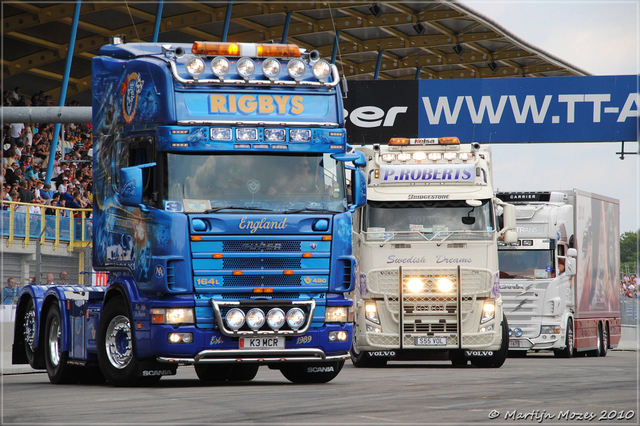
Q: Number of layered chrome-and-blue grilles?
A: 1